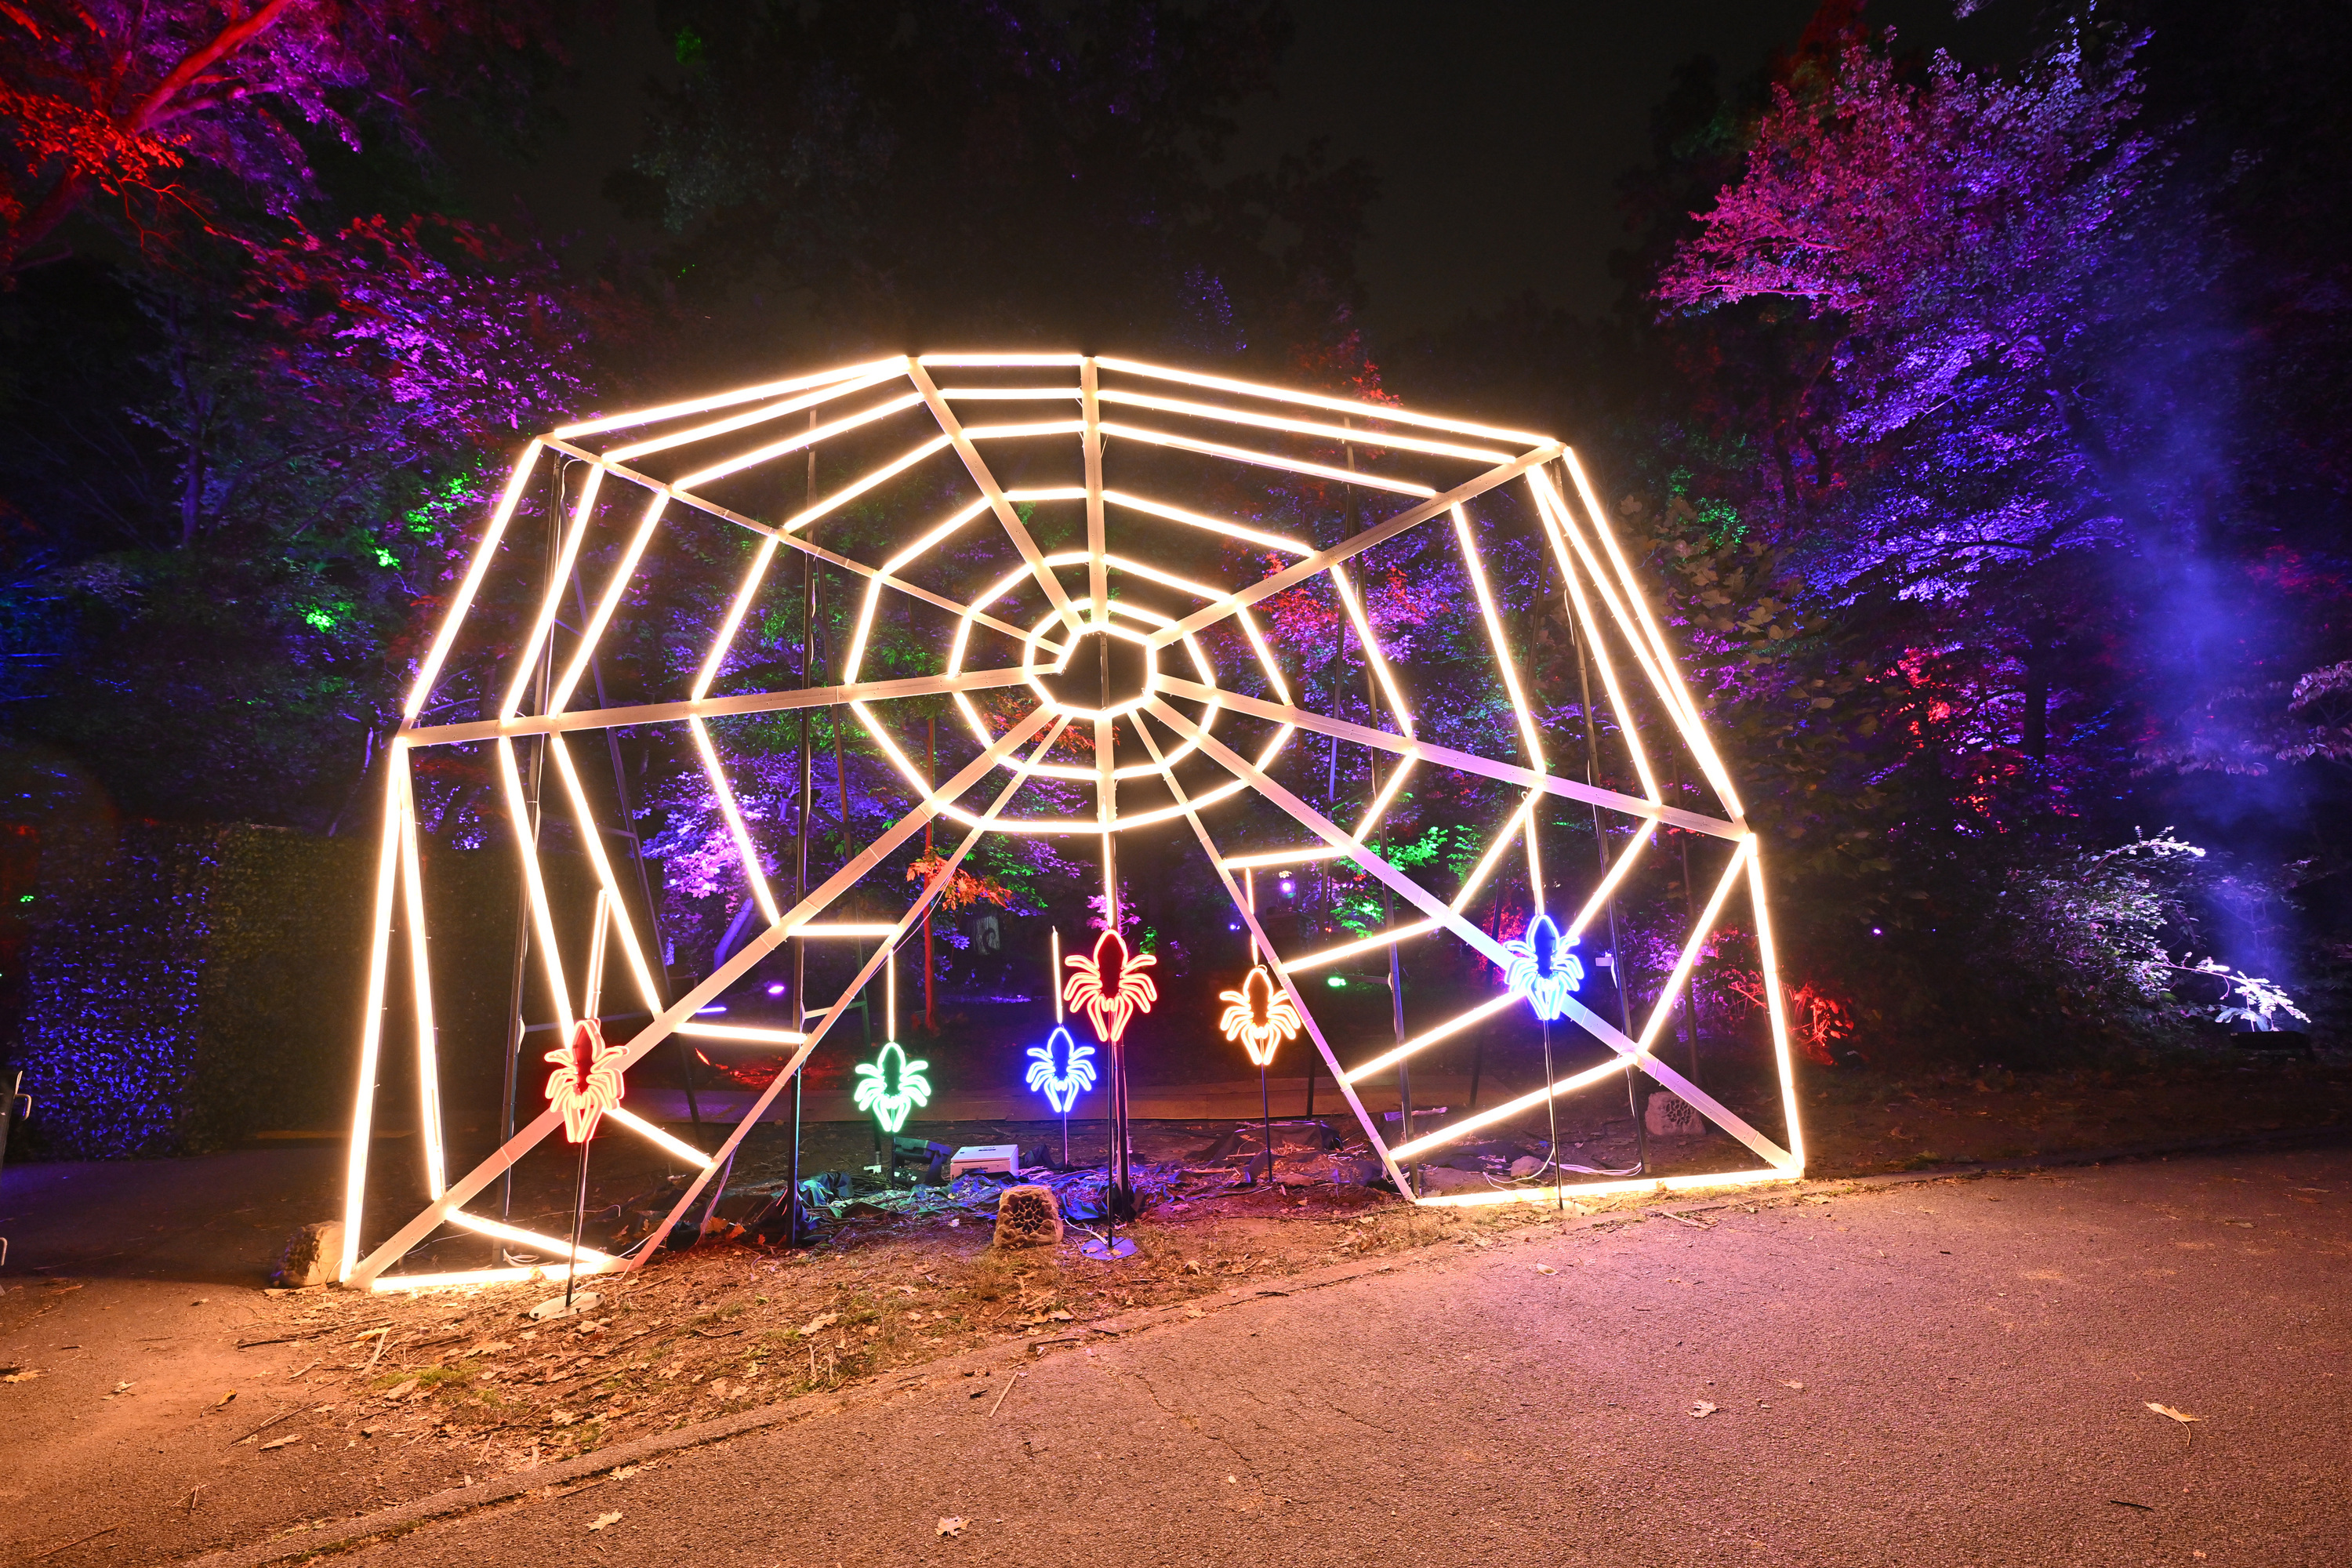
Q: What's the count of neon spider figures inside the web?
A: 6